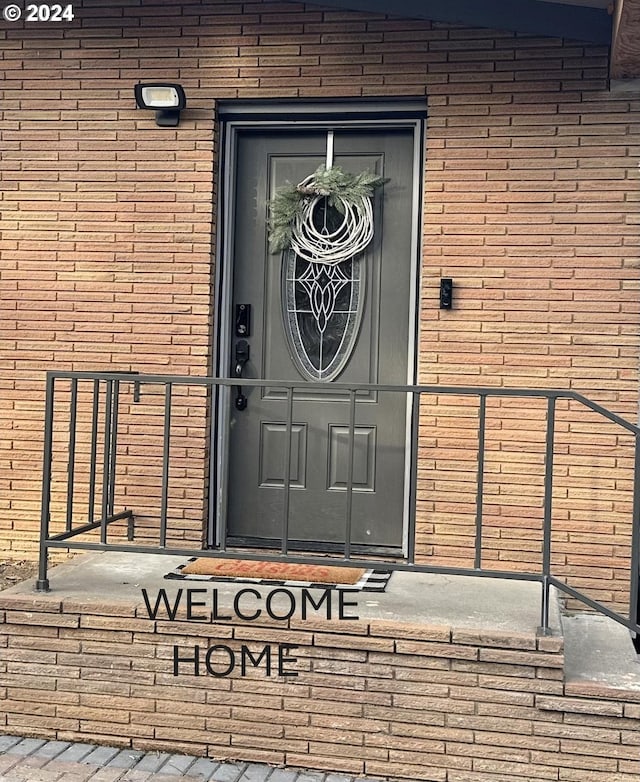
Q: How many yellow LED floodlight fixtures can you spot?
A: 0